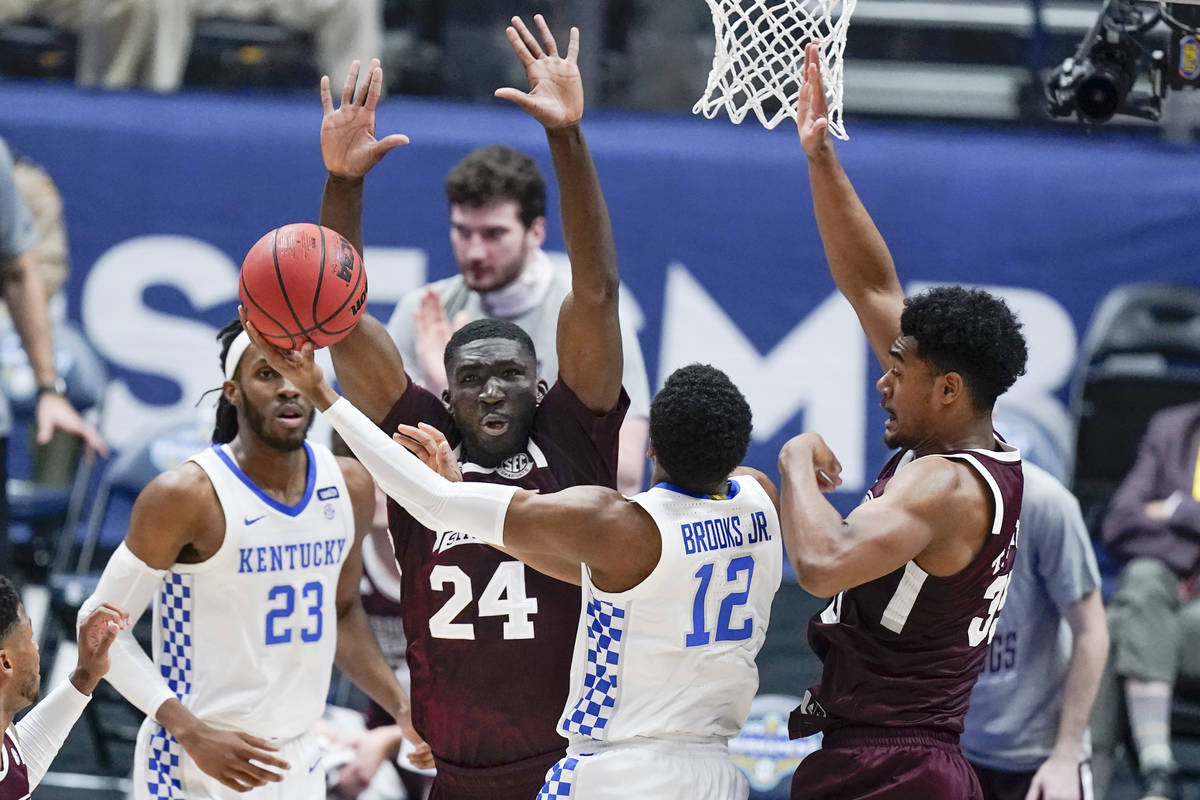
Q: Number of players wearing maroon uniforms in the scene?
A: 3